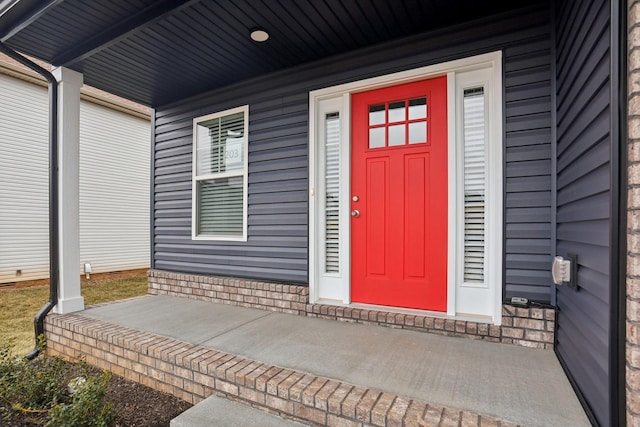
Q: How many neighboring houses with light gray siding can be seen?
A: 1